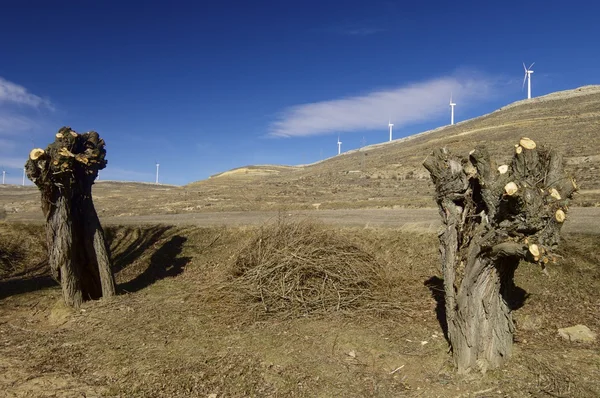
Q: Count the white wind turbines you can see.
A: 7